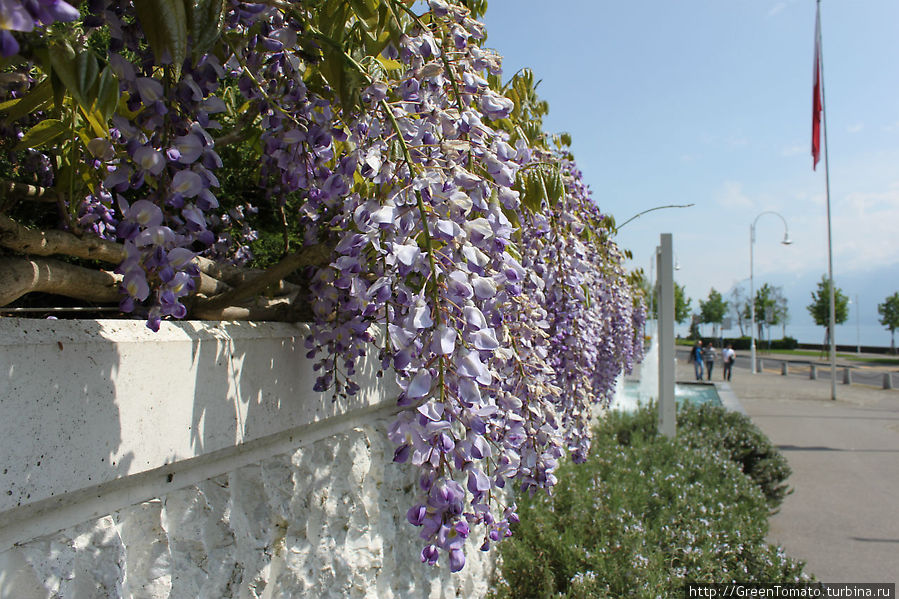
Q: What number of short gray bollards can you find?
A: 5